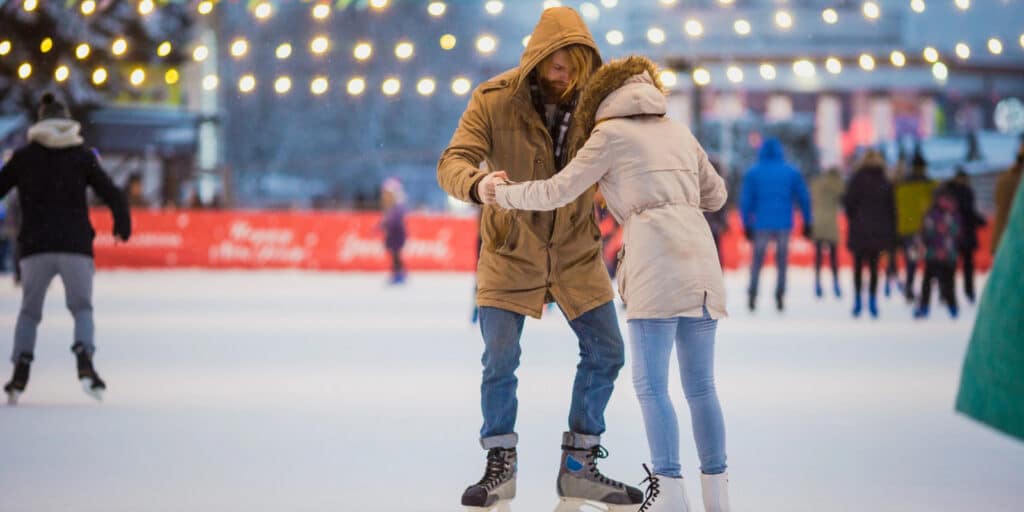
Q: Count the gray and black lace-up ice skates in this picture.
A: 2